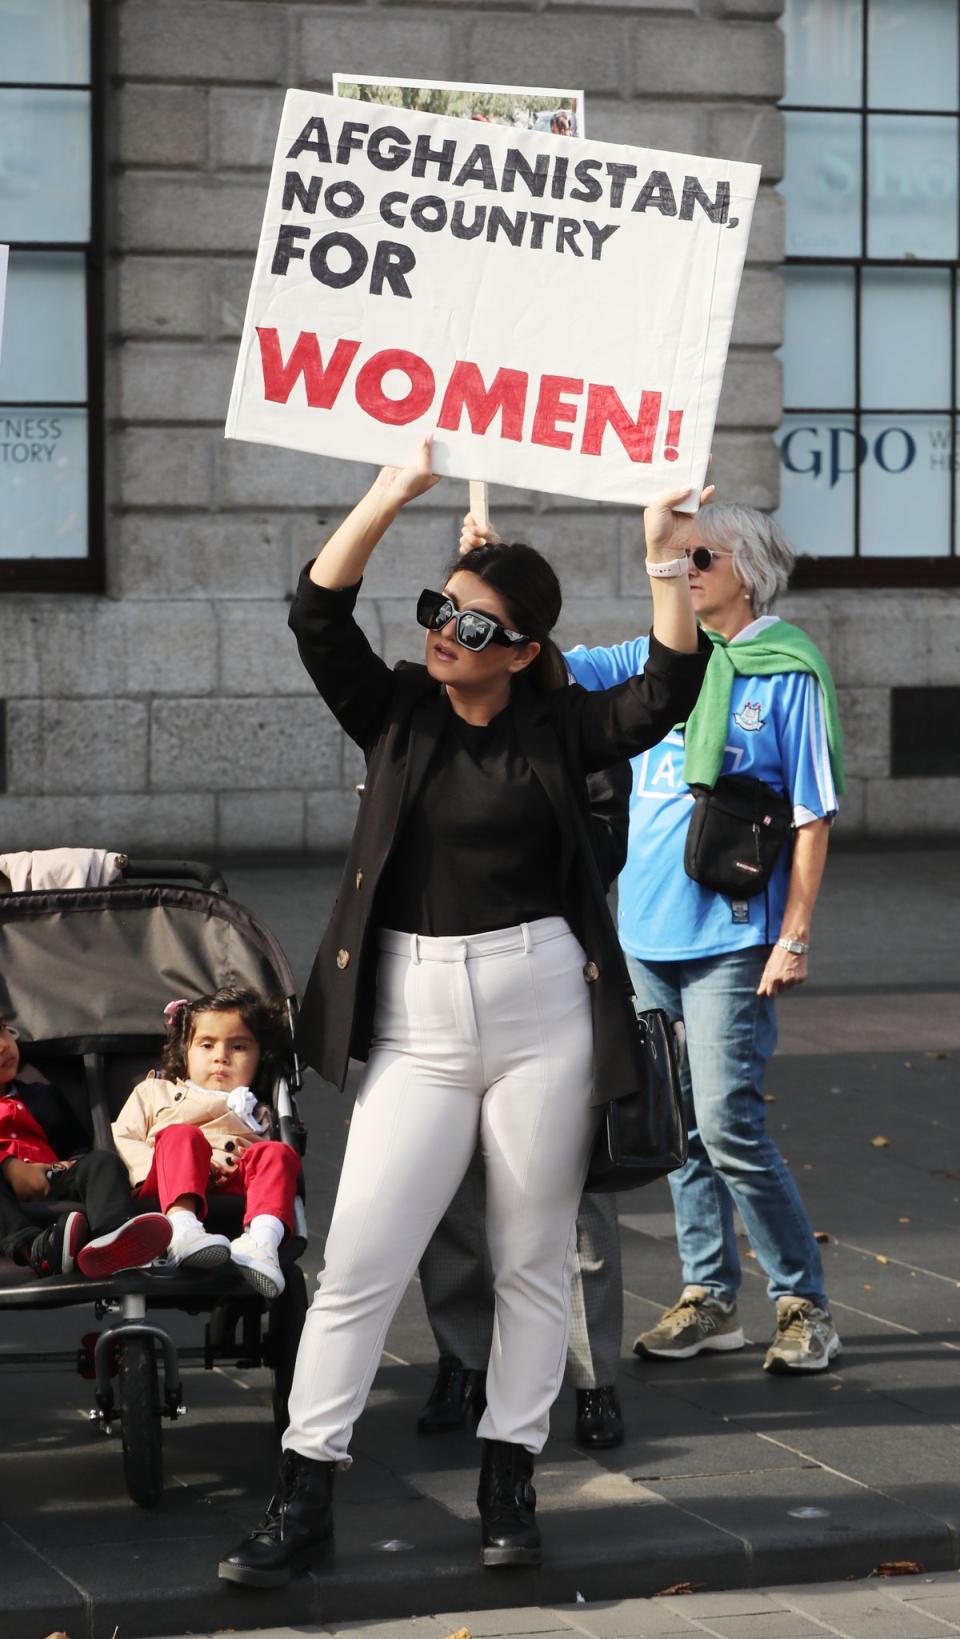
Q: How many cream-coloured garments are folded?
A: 1